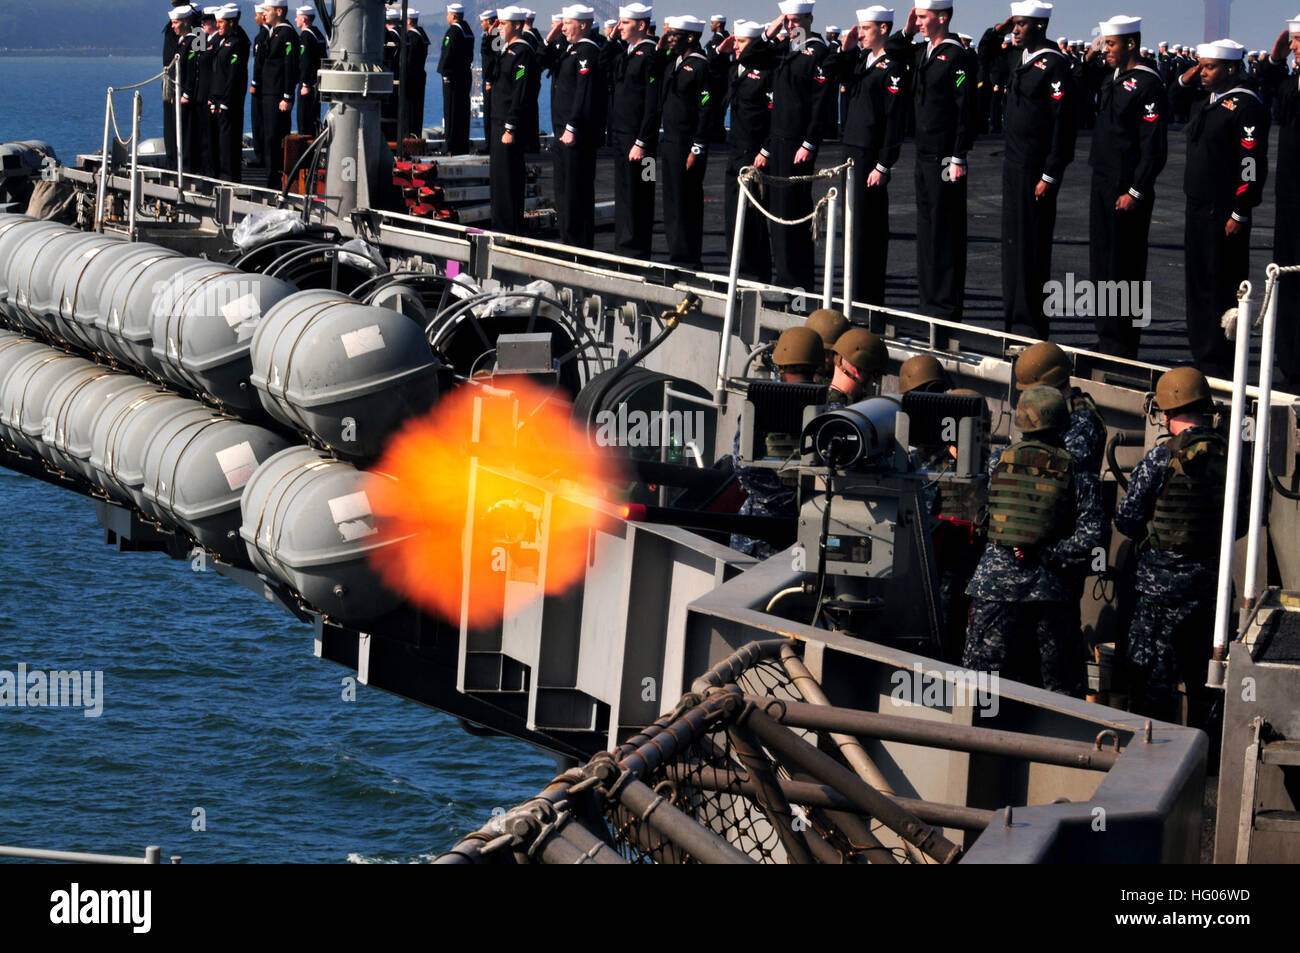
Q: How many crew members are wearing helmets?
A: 8